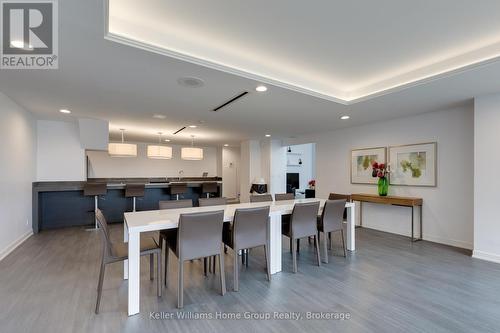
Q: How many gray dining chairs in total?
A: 10